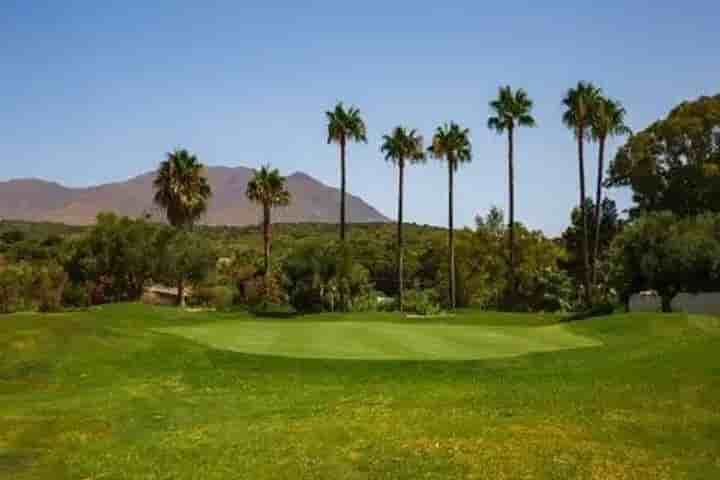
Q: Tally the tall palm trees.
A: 8